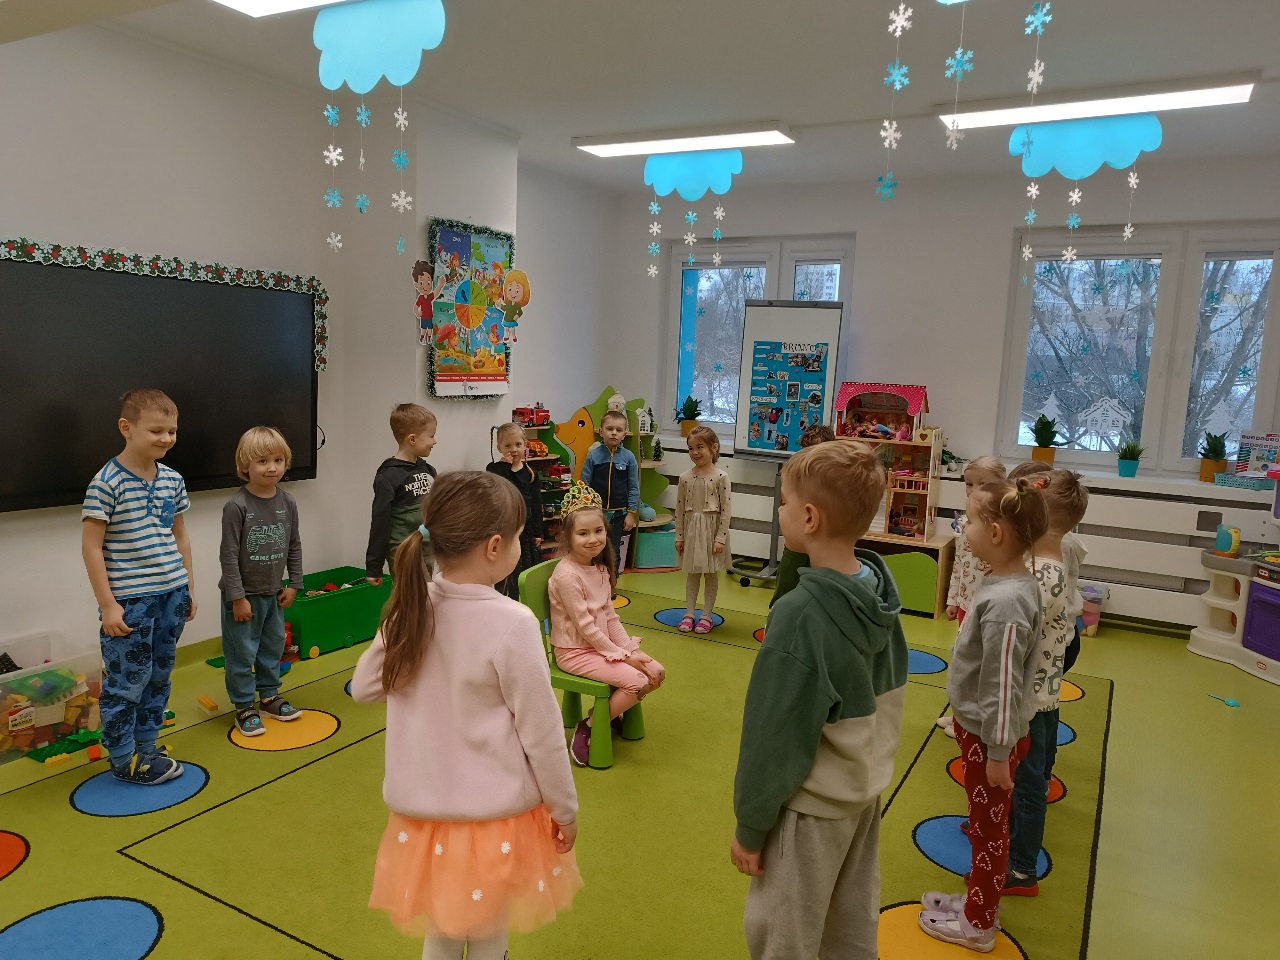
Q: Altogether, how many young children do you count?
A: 14